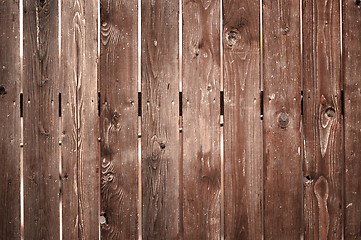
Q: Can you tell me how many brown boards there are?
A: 10